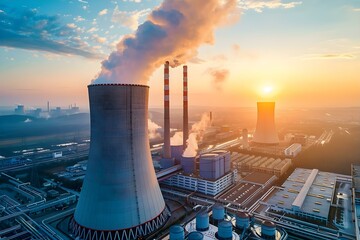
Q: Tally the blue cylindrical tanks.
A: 7